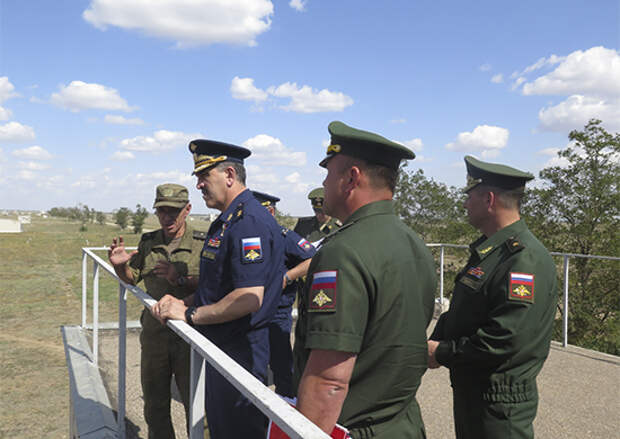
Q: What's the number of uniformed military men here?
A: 6